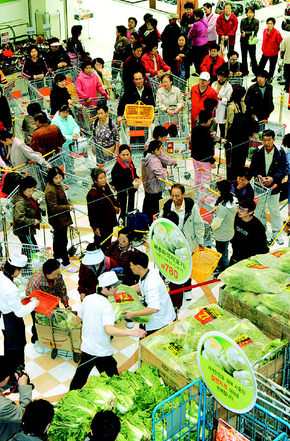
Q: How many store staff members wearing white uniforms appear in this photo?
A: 3